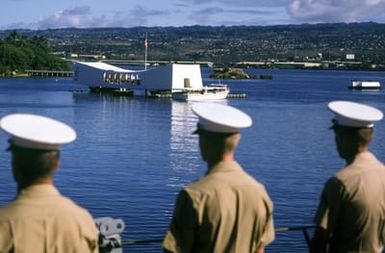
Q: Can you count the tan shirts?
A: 3